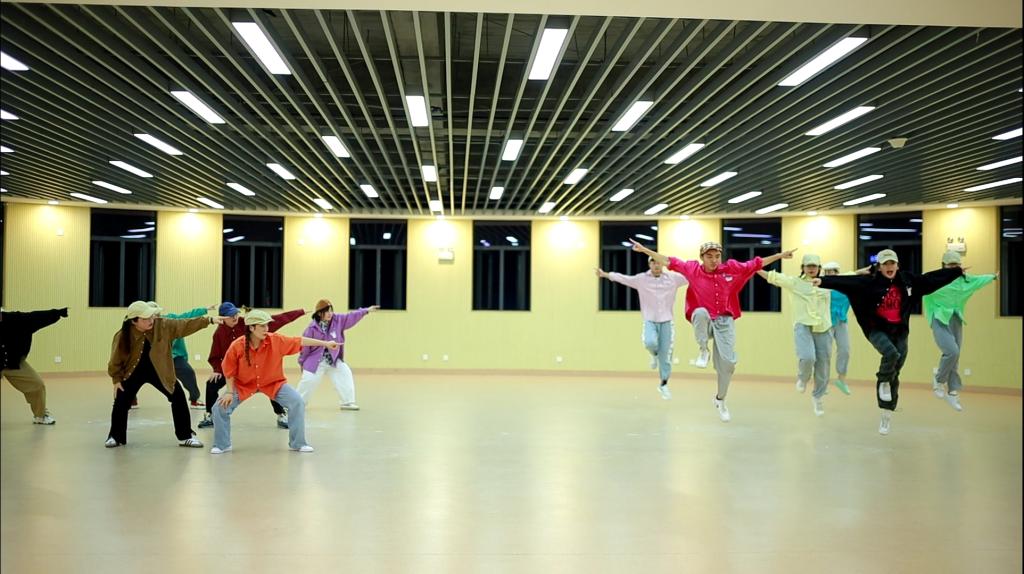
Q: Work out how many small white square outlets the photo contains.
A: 9